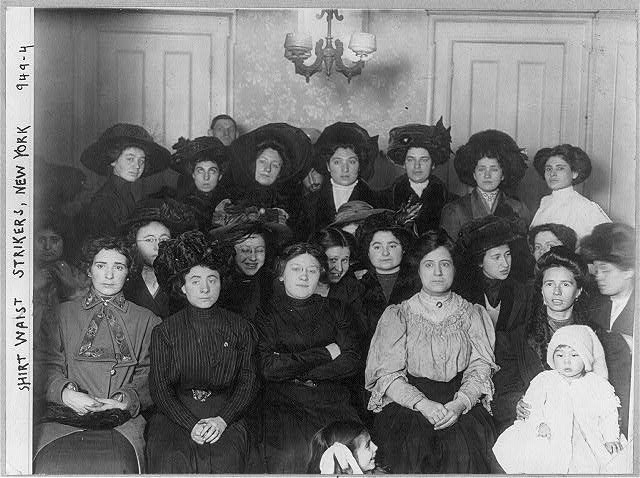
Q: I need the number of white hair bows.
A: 1